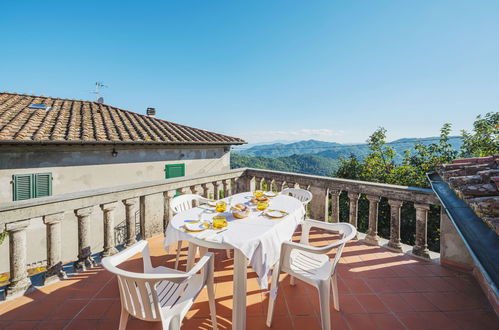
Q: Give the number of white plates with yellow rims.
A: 4